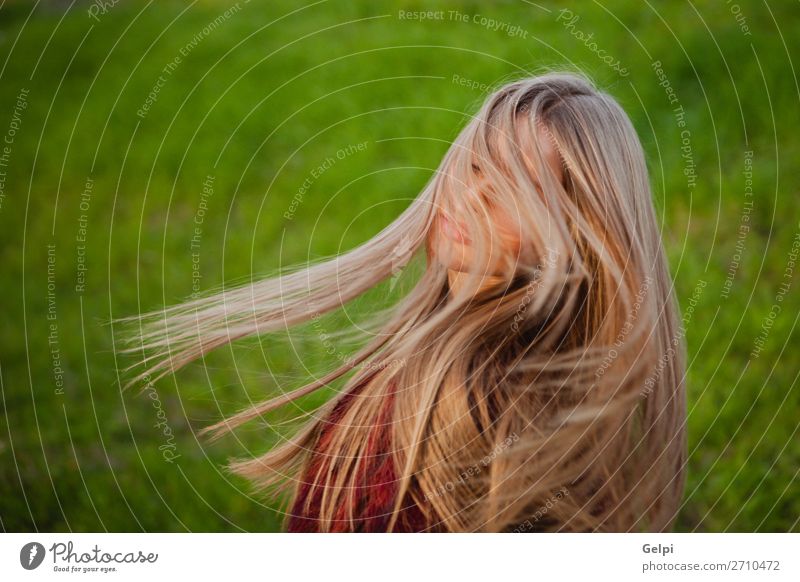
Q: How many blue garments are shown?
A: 0